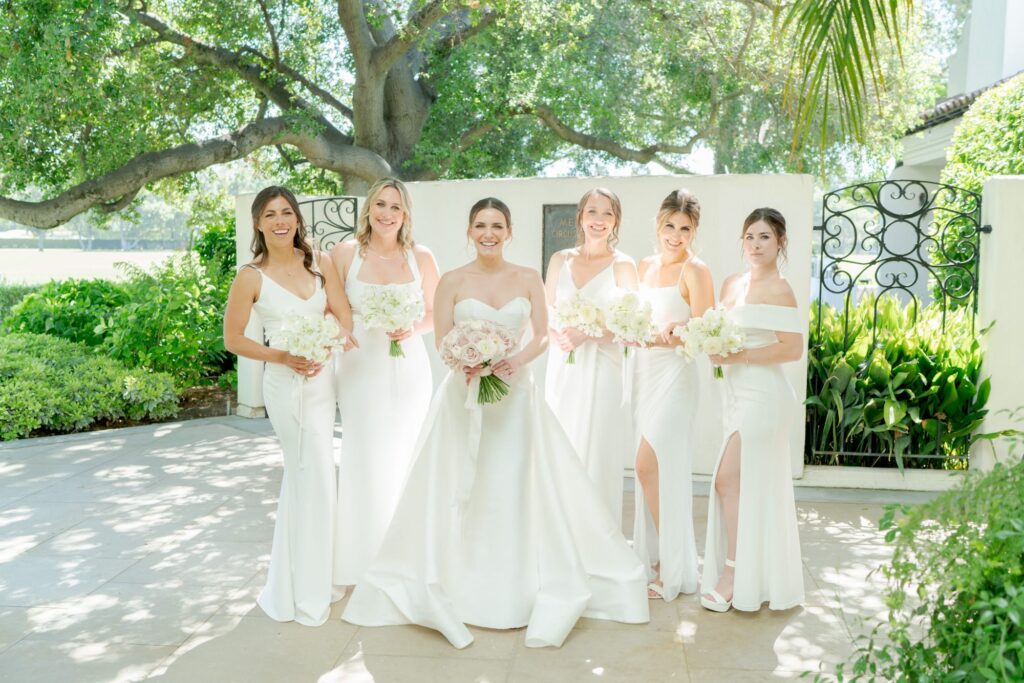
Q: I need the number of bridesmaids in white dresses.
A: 5